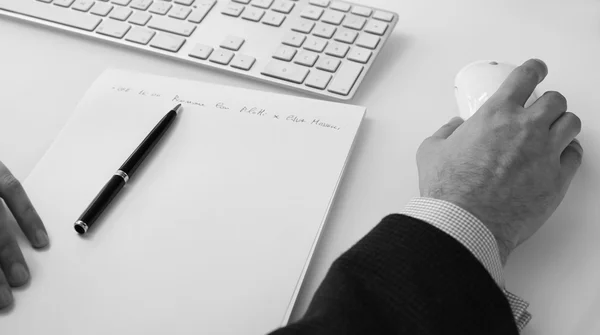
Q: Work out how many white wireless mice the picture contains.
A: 1